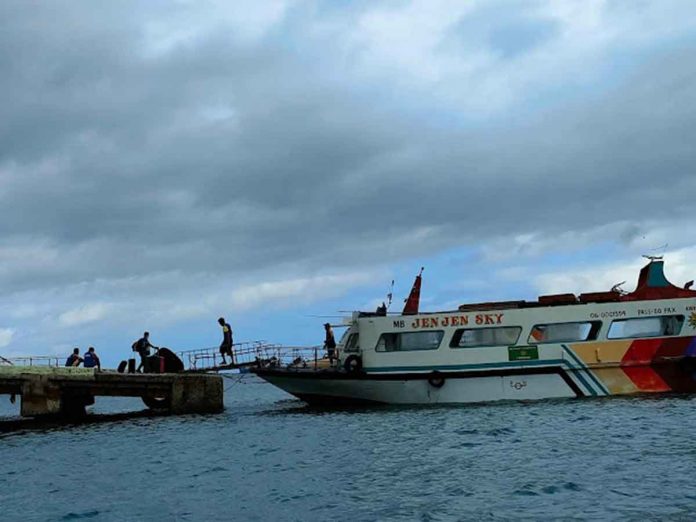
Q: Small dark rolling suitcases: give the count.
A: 2